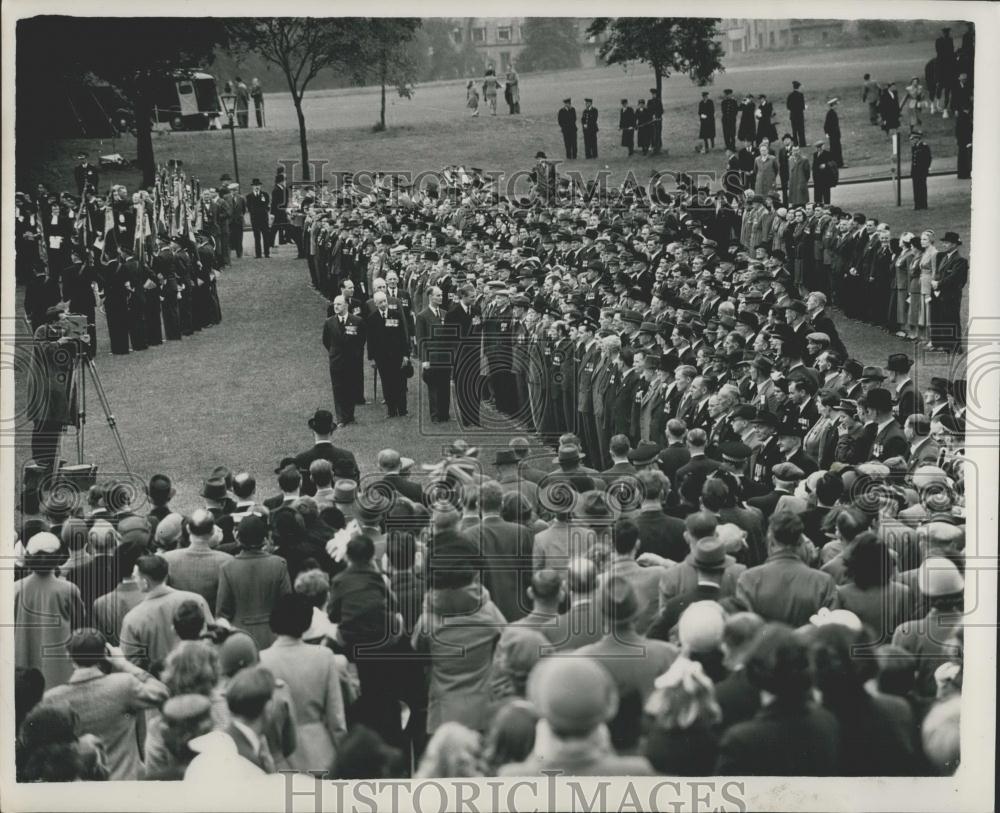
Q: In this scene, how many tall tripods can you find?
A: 1